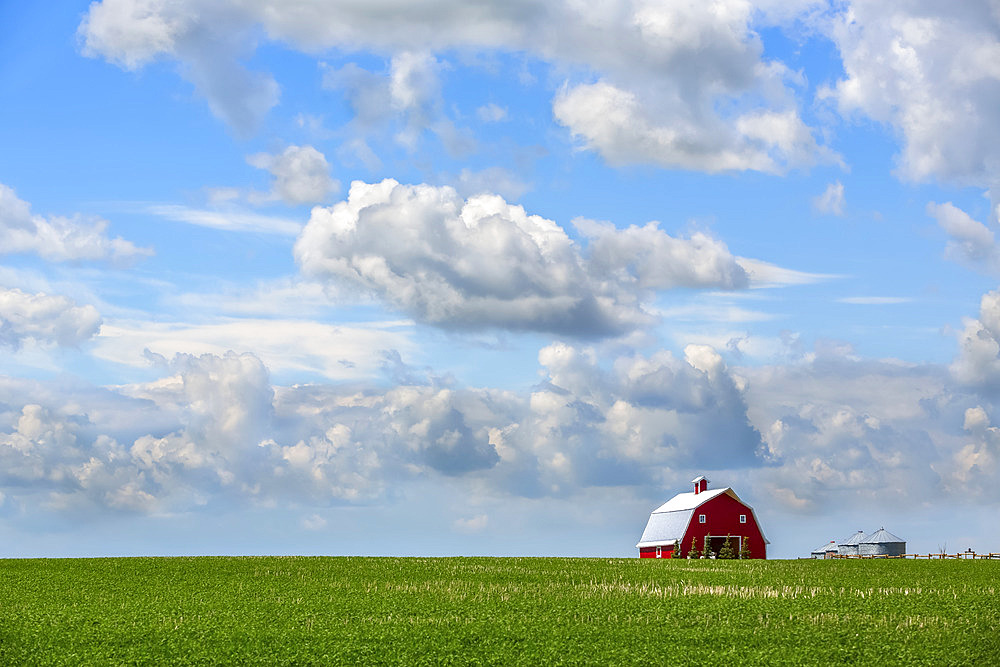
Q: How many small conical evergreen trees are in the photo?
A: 5